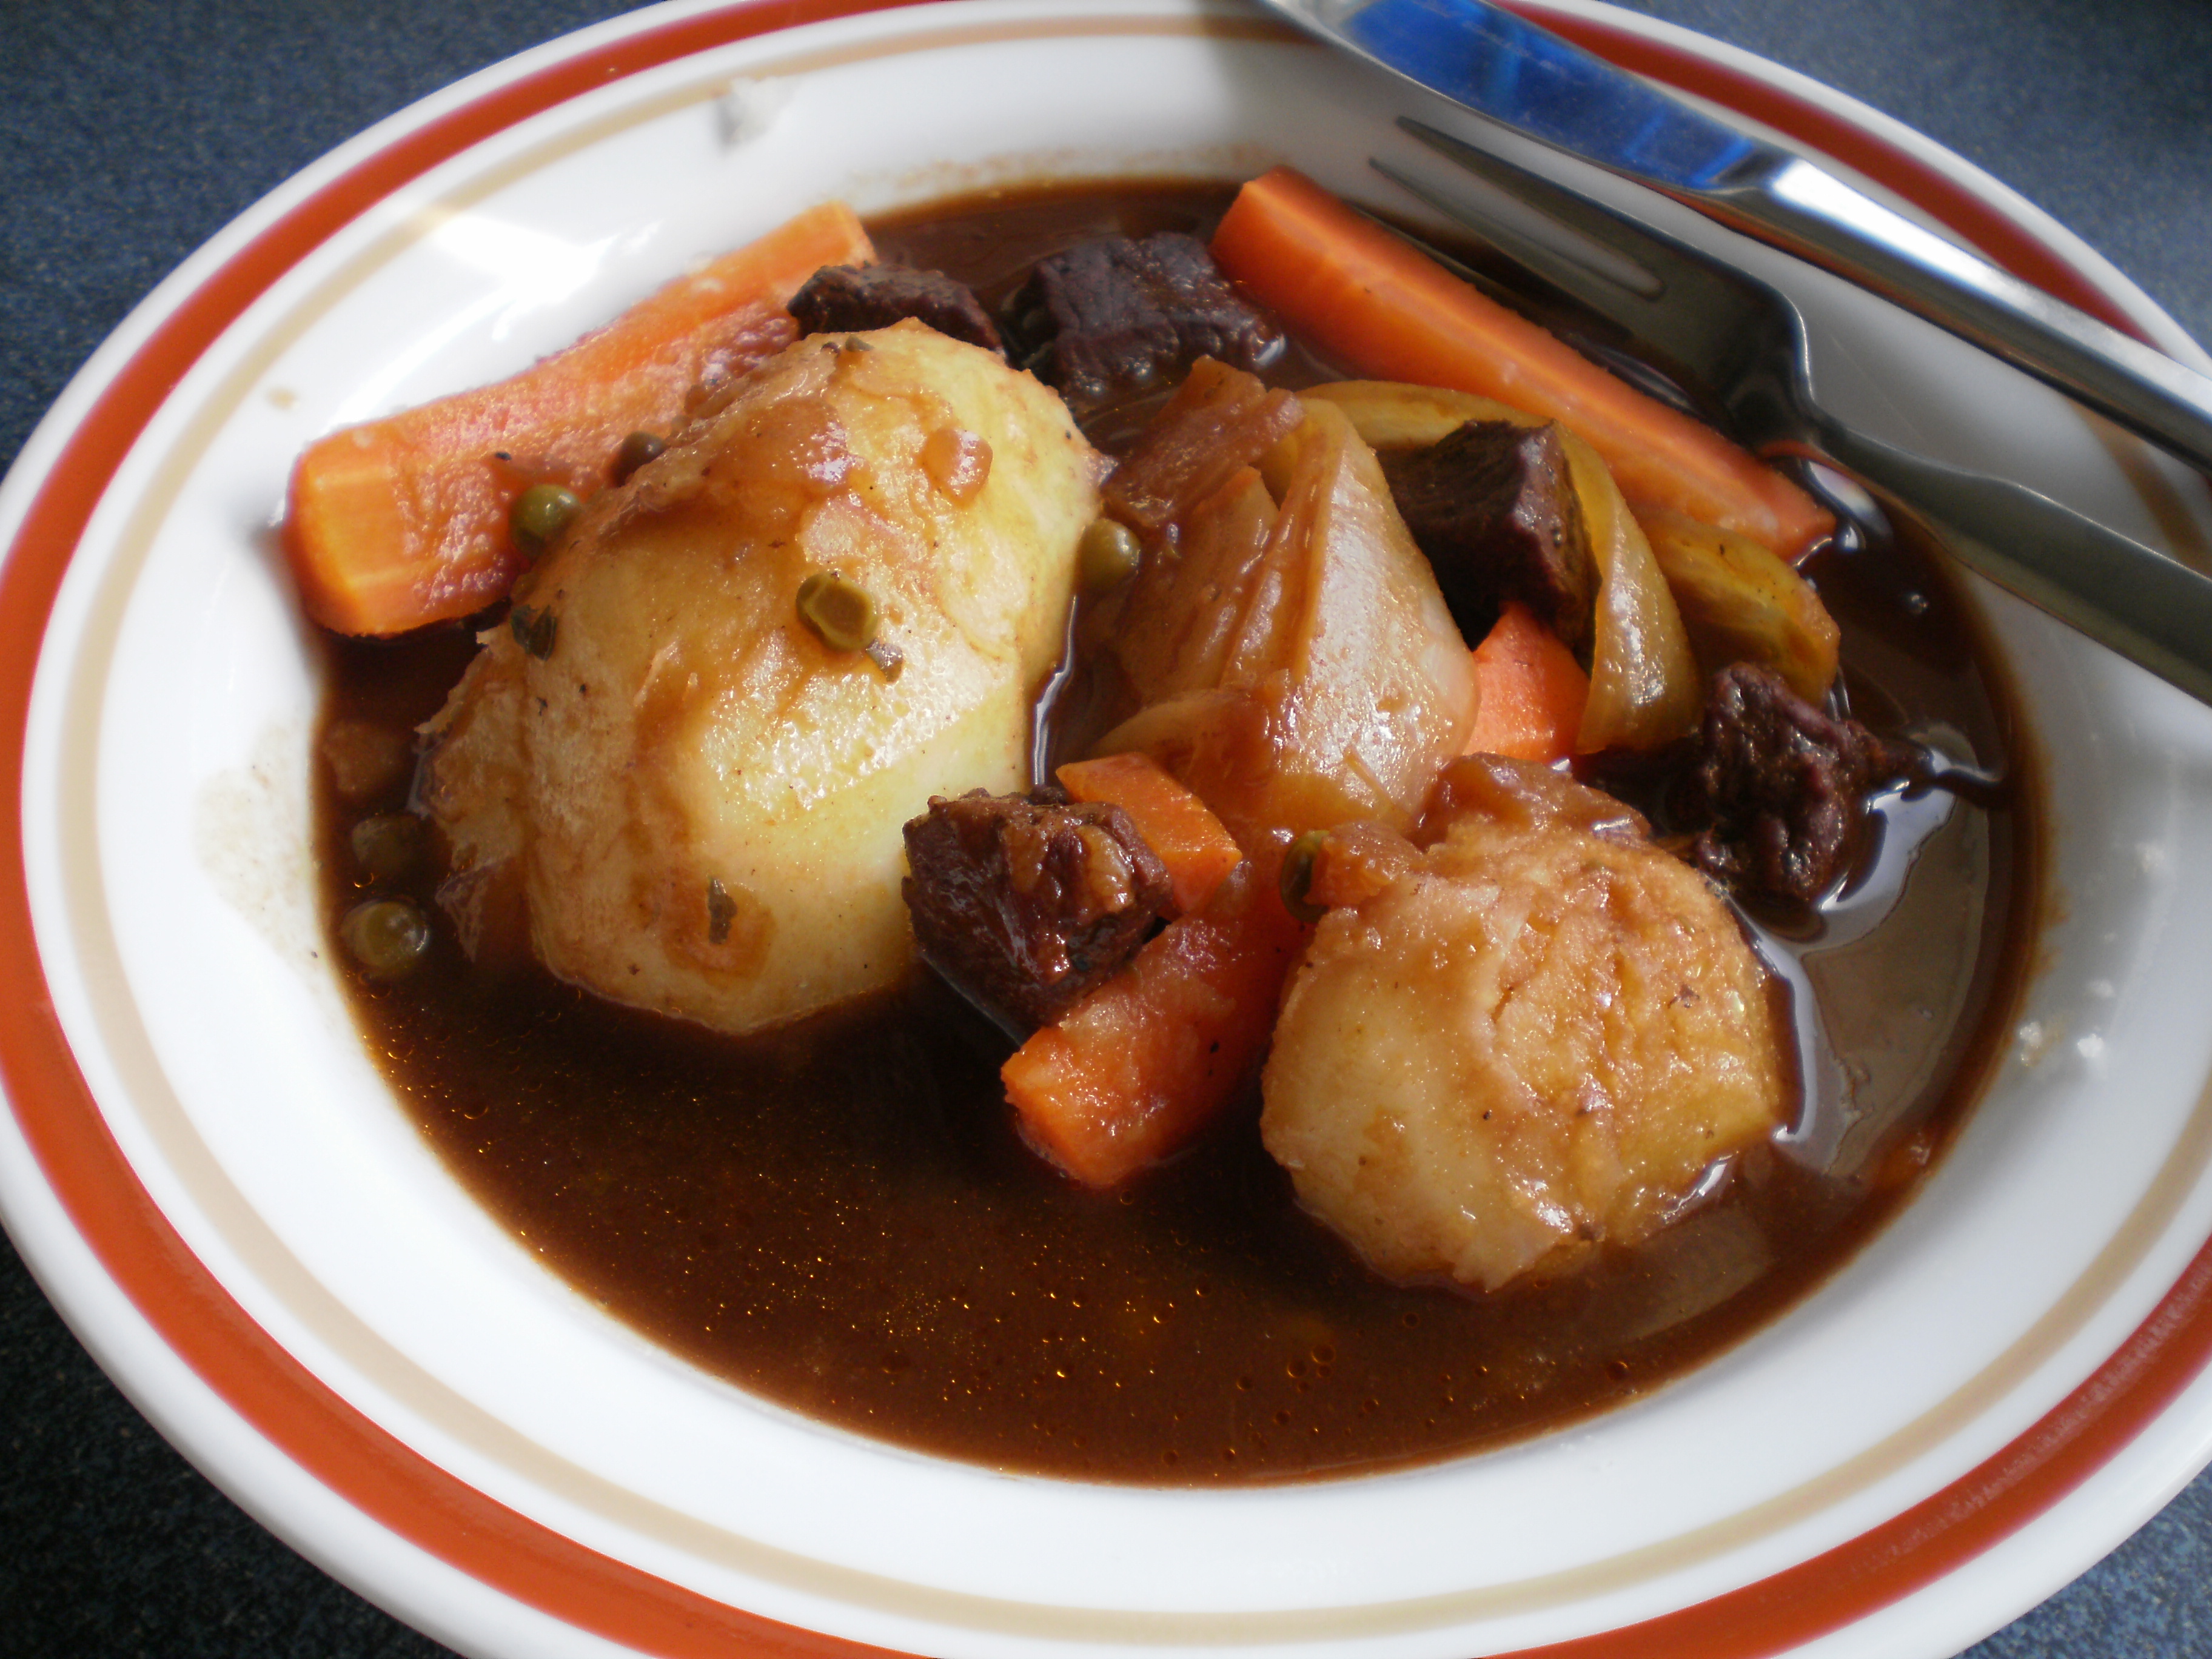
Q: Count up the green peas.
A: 7